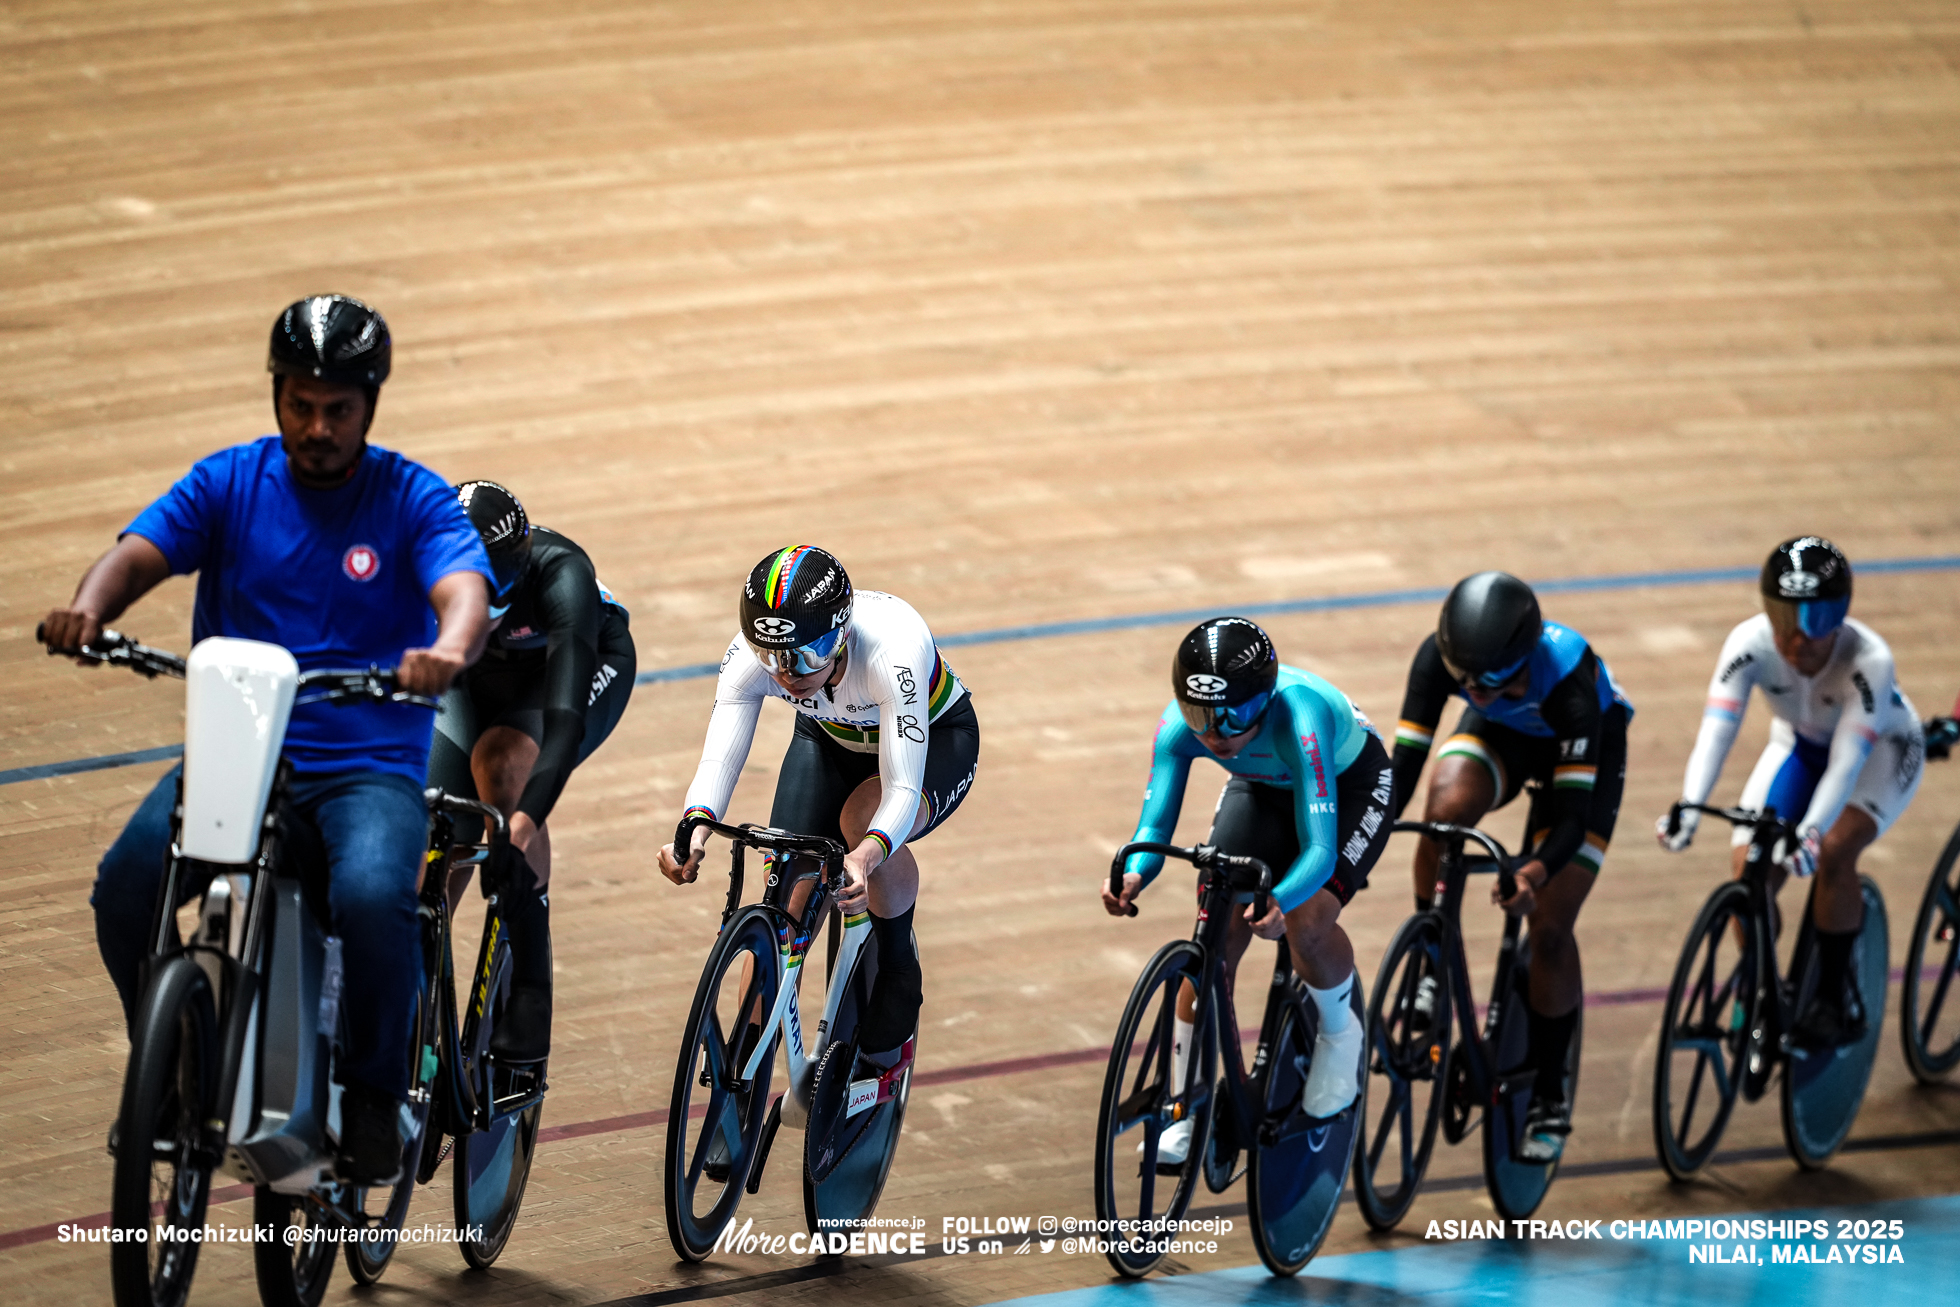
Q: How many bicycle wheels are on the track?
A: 13